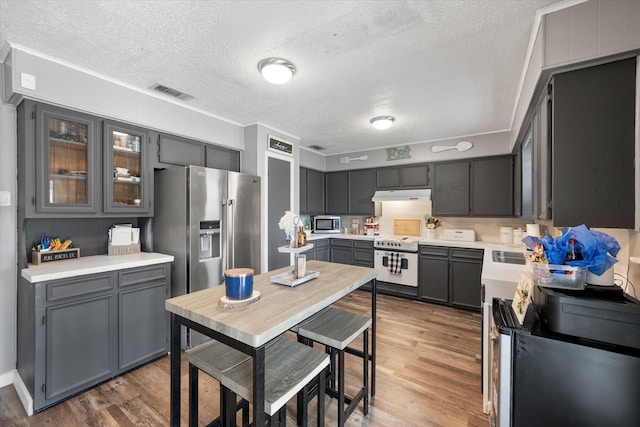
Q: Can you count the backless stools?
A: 4